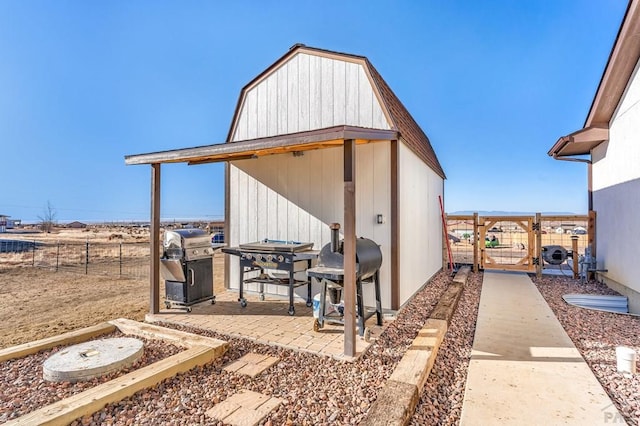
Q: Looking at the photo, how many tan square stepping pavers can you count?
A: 2